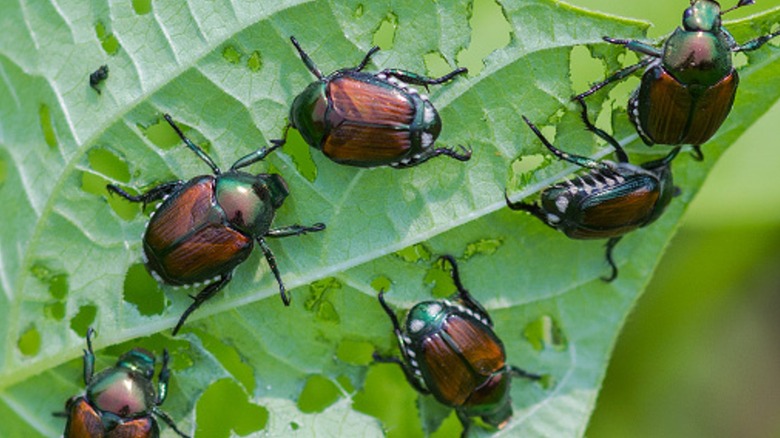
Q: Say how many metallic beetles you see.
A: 6